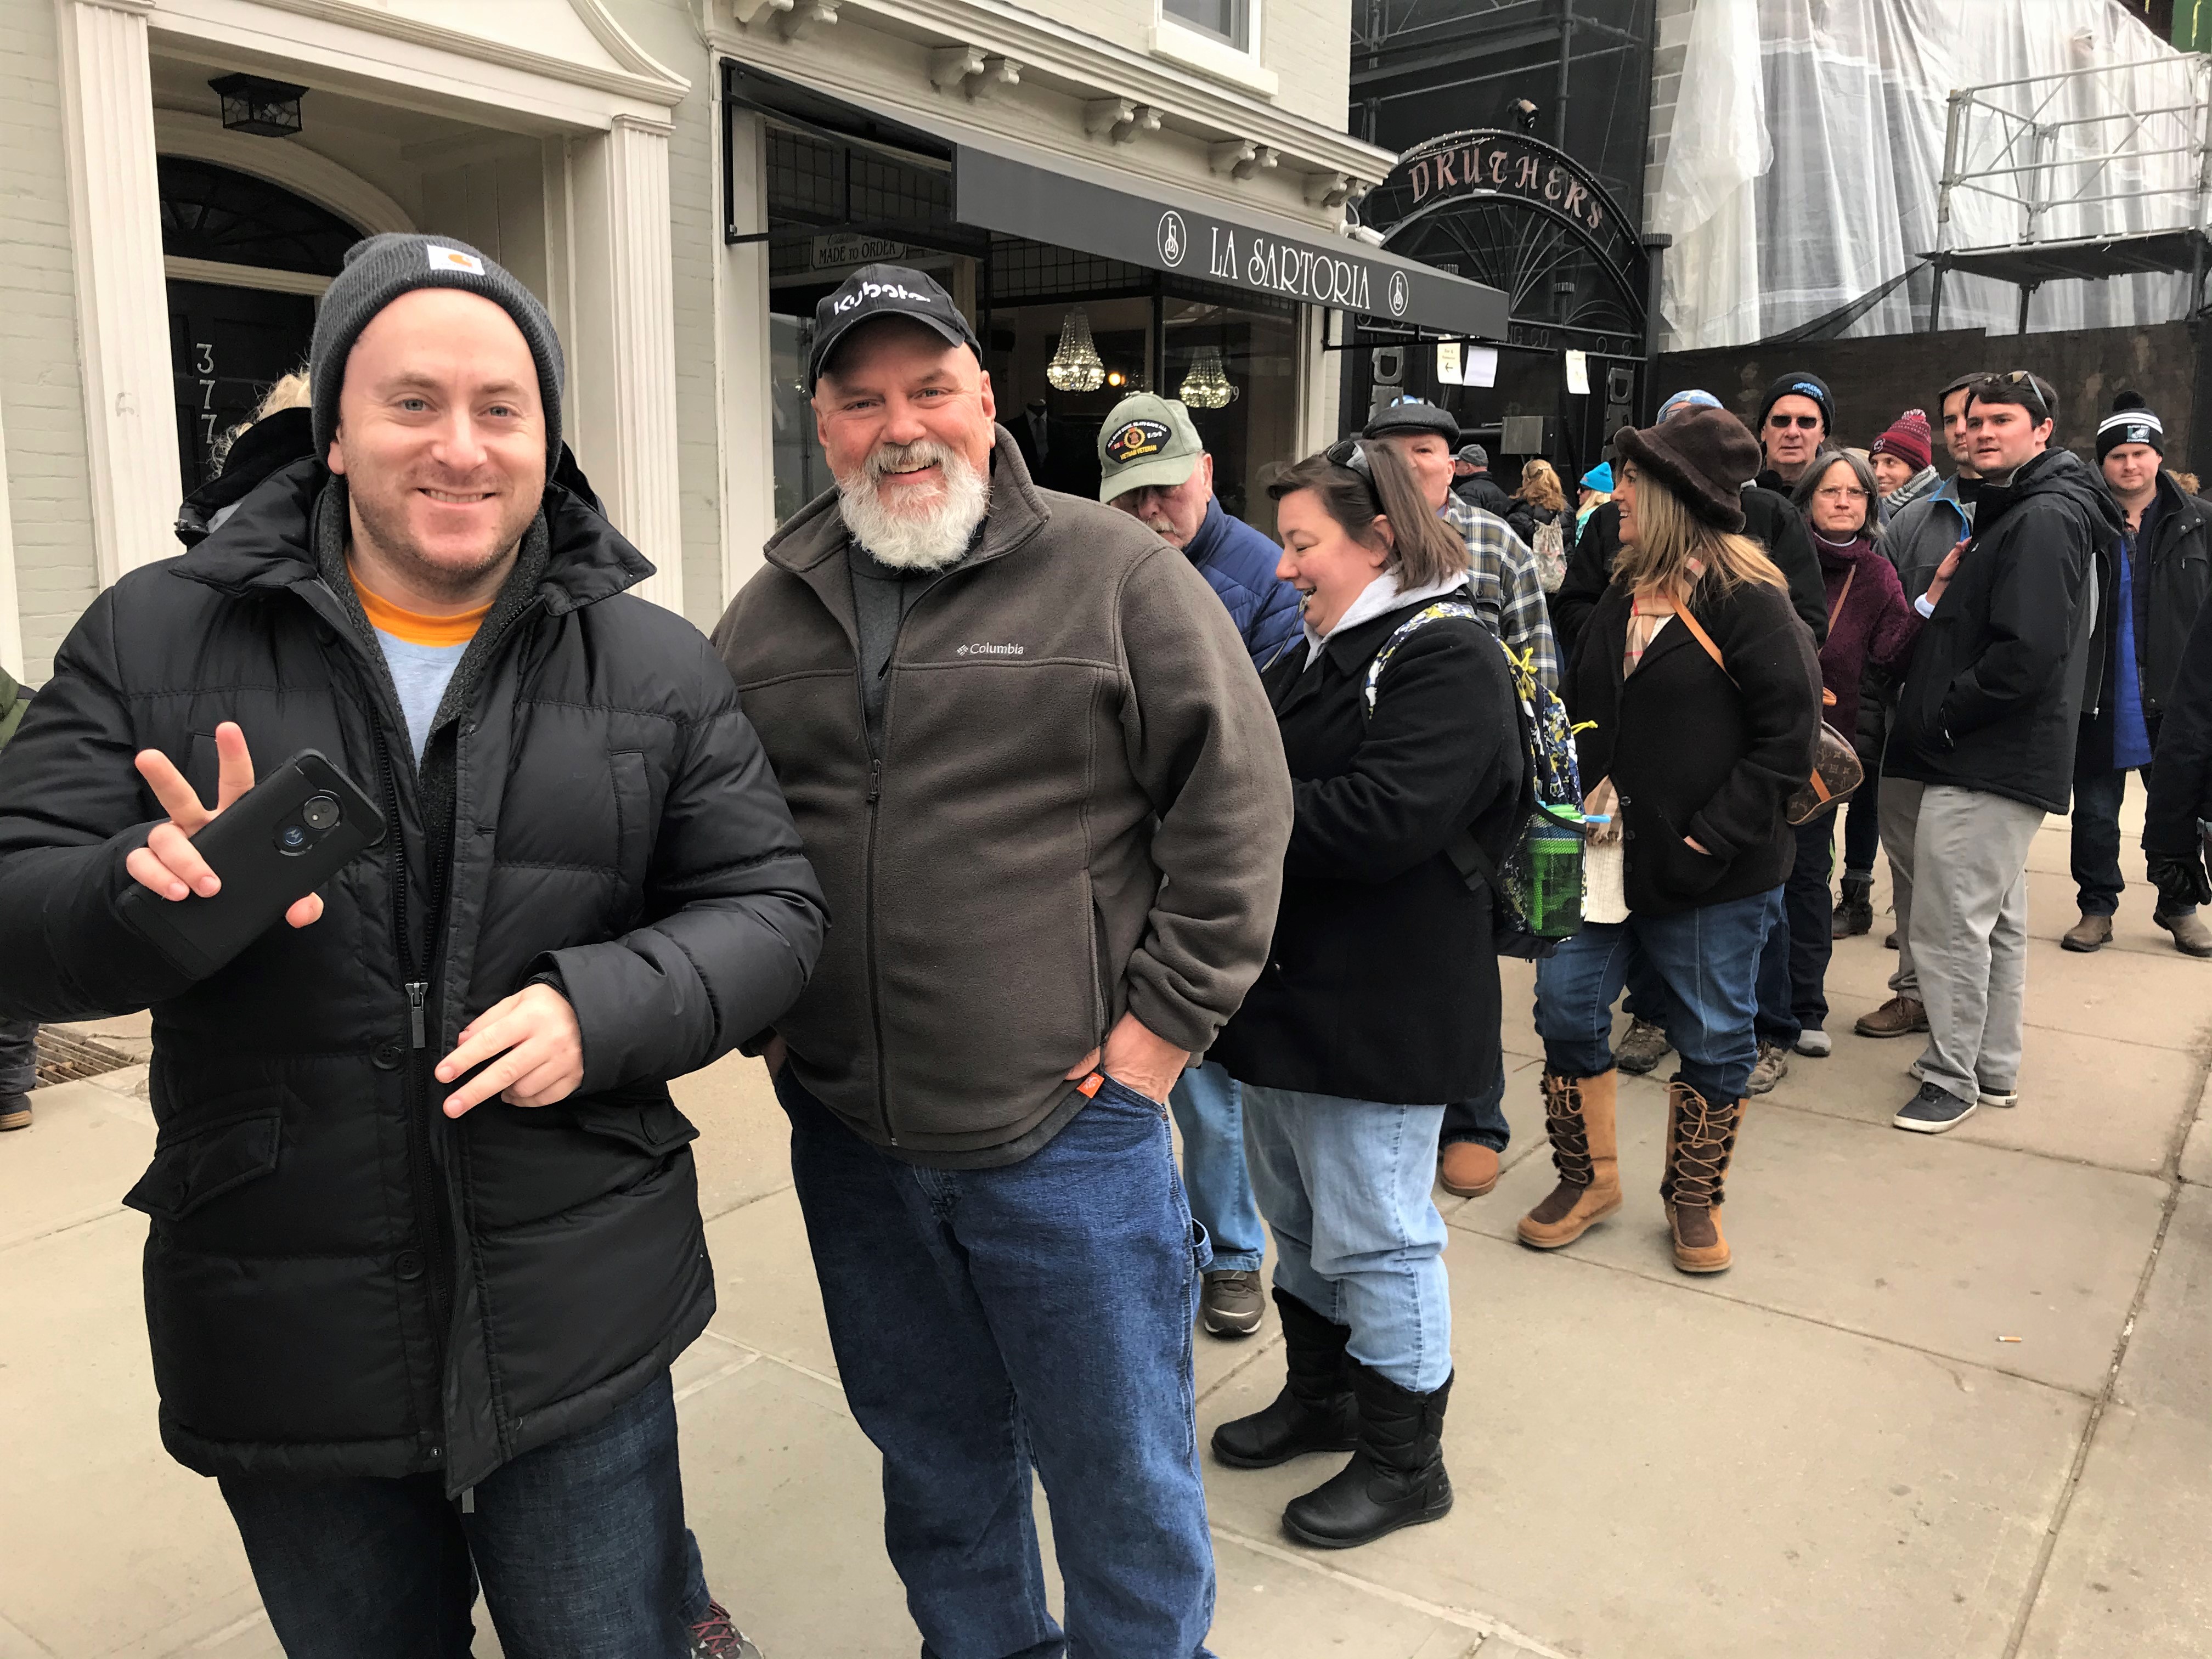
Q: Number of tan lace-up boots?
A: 2